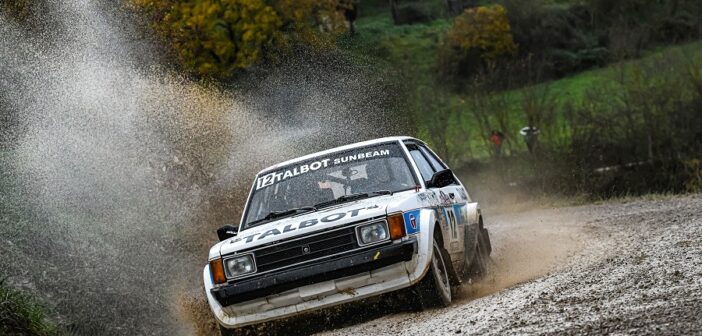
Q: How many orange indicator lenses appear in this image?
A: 2